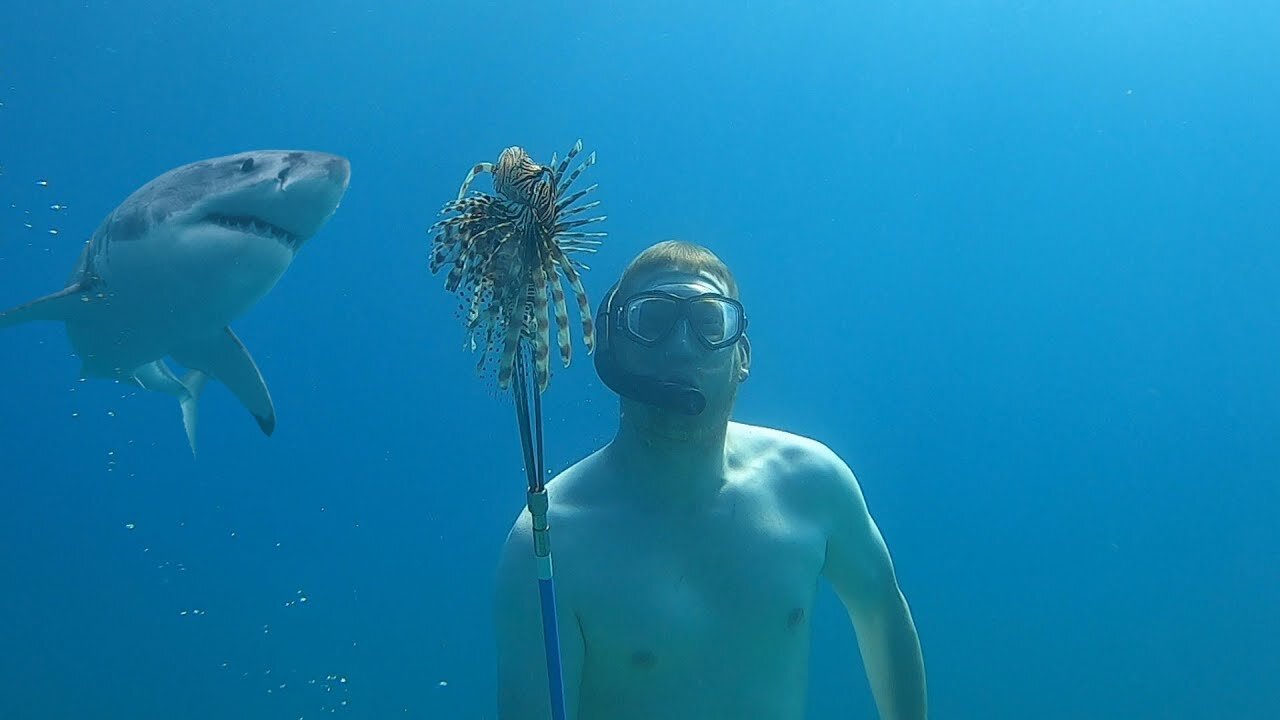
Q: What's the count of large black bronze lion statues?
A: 0